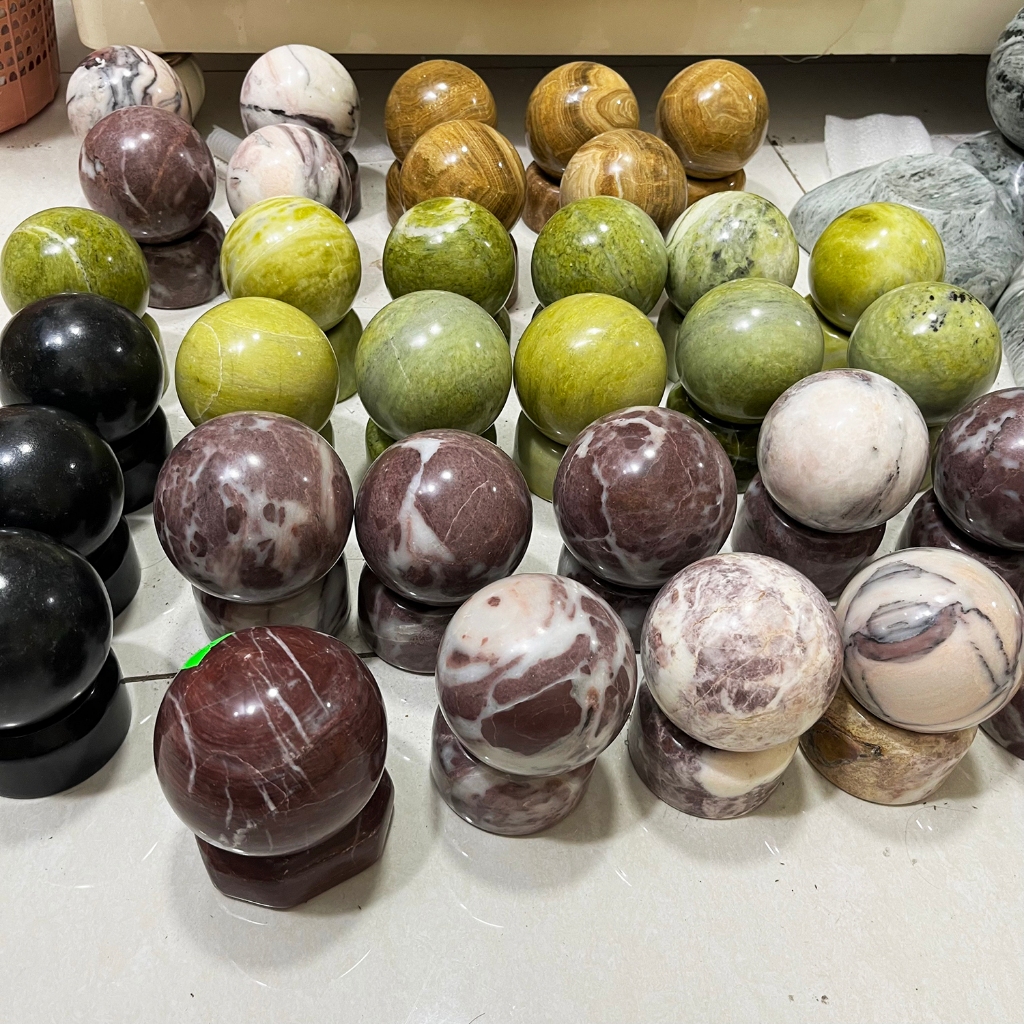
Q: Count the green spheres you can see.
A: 11